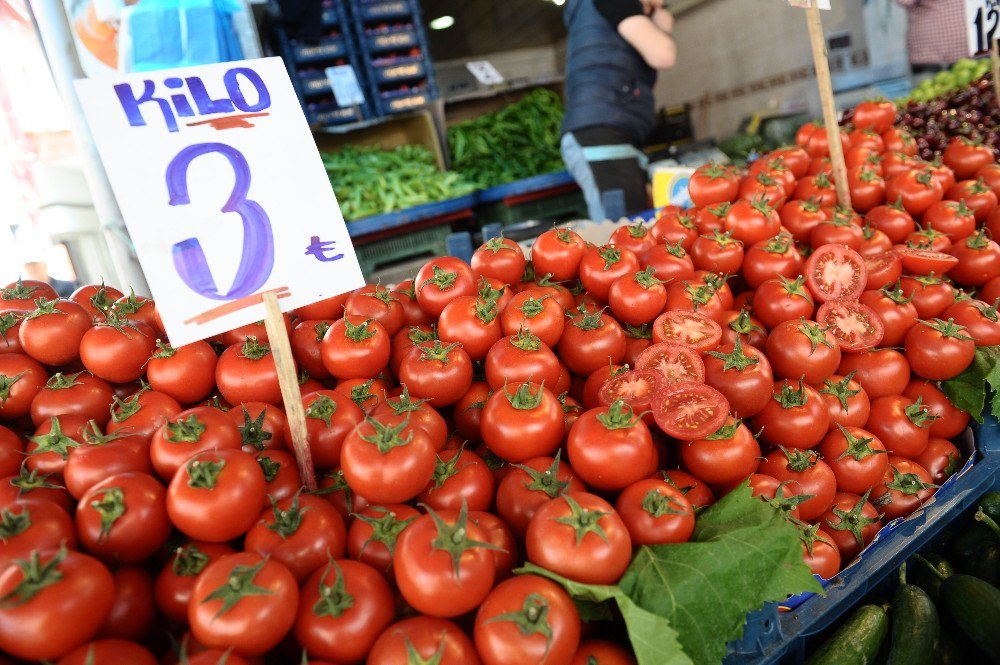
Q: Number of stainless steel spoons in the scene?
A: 0